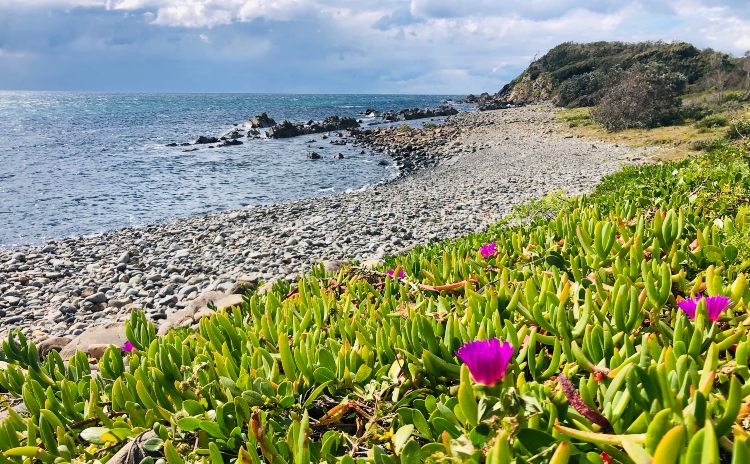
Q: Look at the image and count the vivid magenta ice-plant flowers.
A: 5